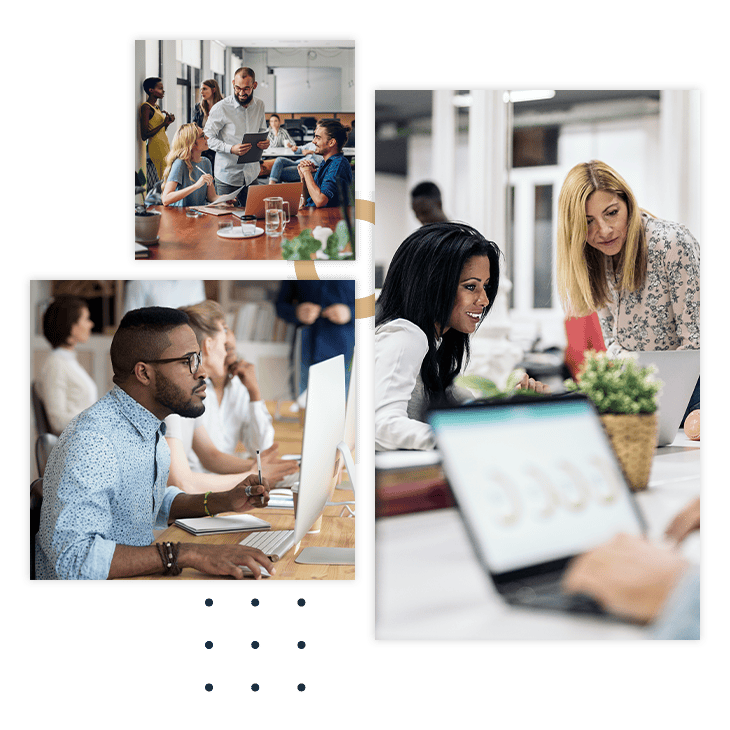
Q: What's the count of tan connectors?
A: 3